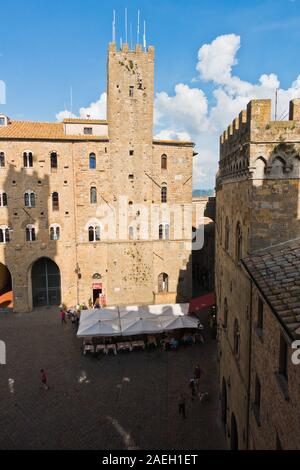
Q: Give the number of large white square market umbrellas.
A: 6